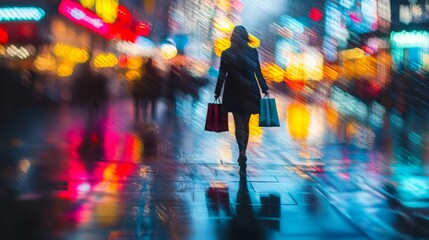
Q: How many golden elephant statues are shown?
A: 0